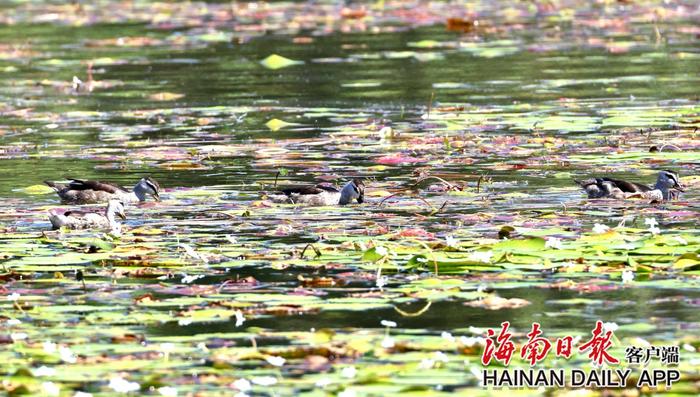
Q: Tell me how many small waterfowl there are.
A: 4